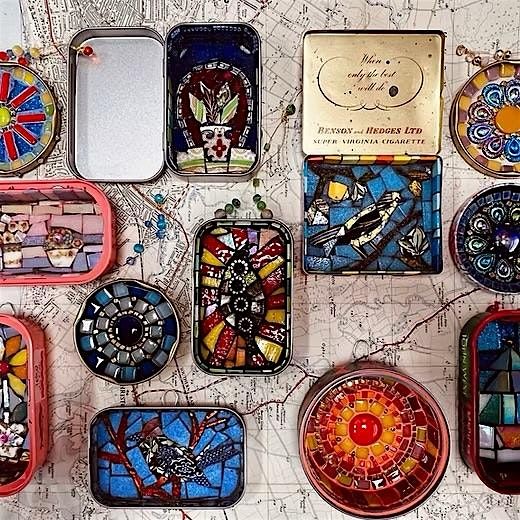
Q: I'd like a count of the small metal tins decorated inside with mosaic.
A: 12